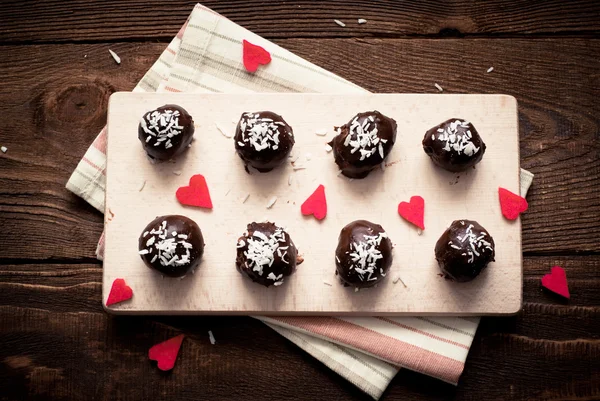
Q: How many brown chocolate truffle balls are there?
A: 8